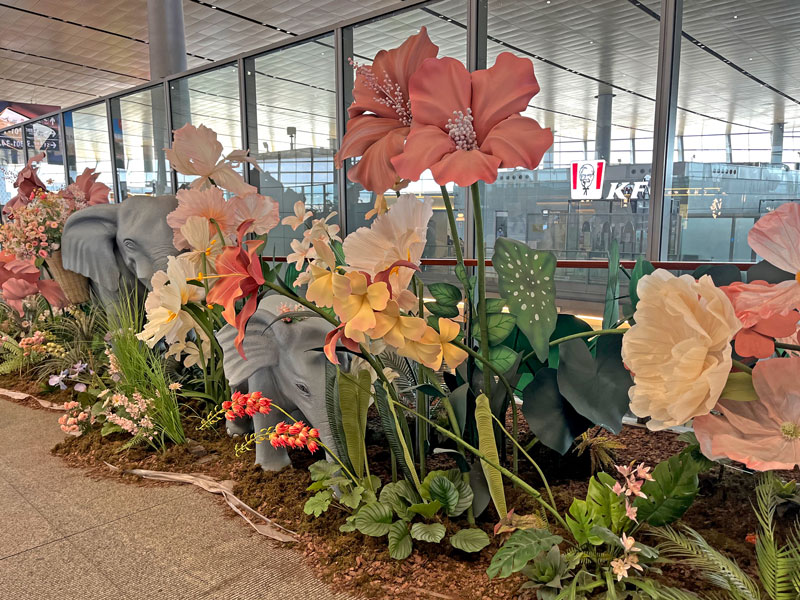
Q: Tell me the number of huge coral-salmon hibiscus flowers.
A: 2